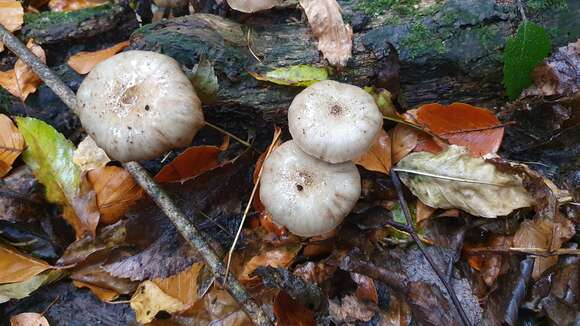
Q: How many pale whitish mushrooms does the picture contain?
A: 3